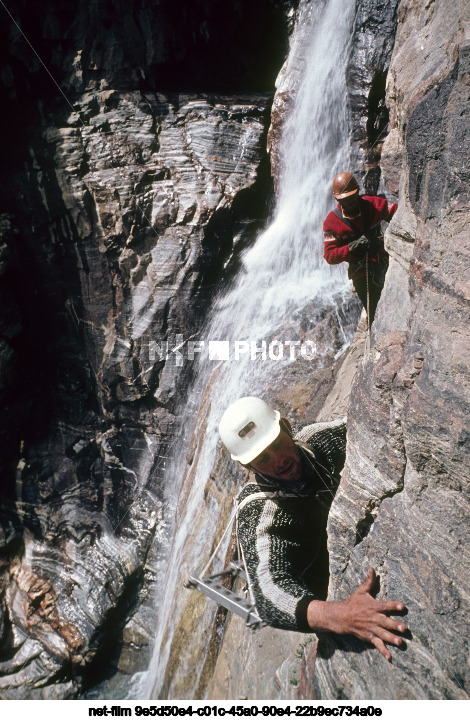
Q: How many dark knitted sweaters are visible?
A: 1